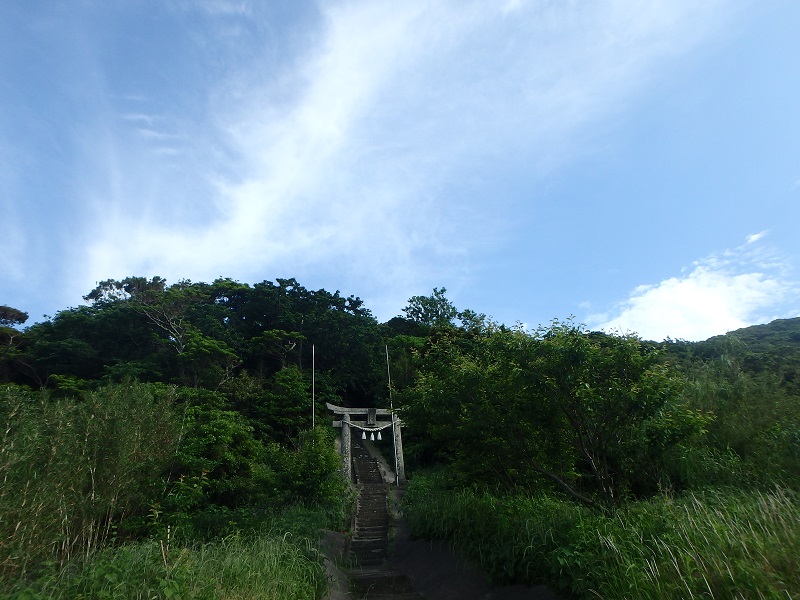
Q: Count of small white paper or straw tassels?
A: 3